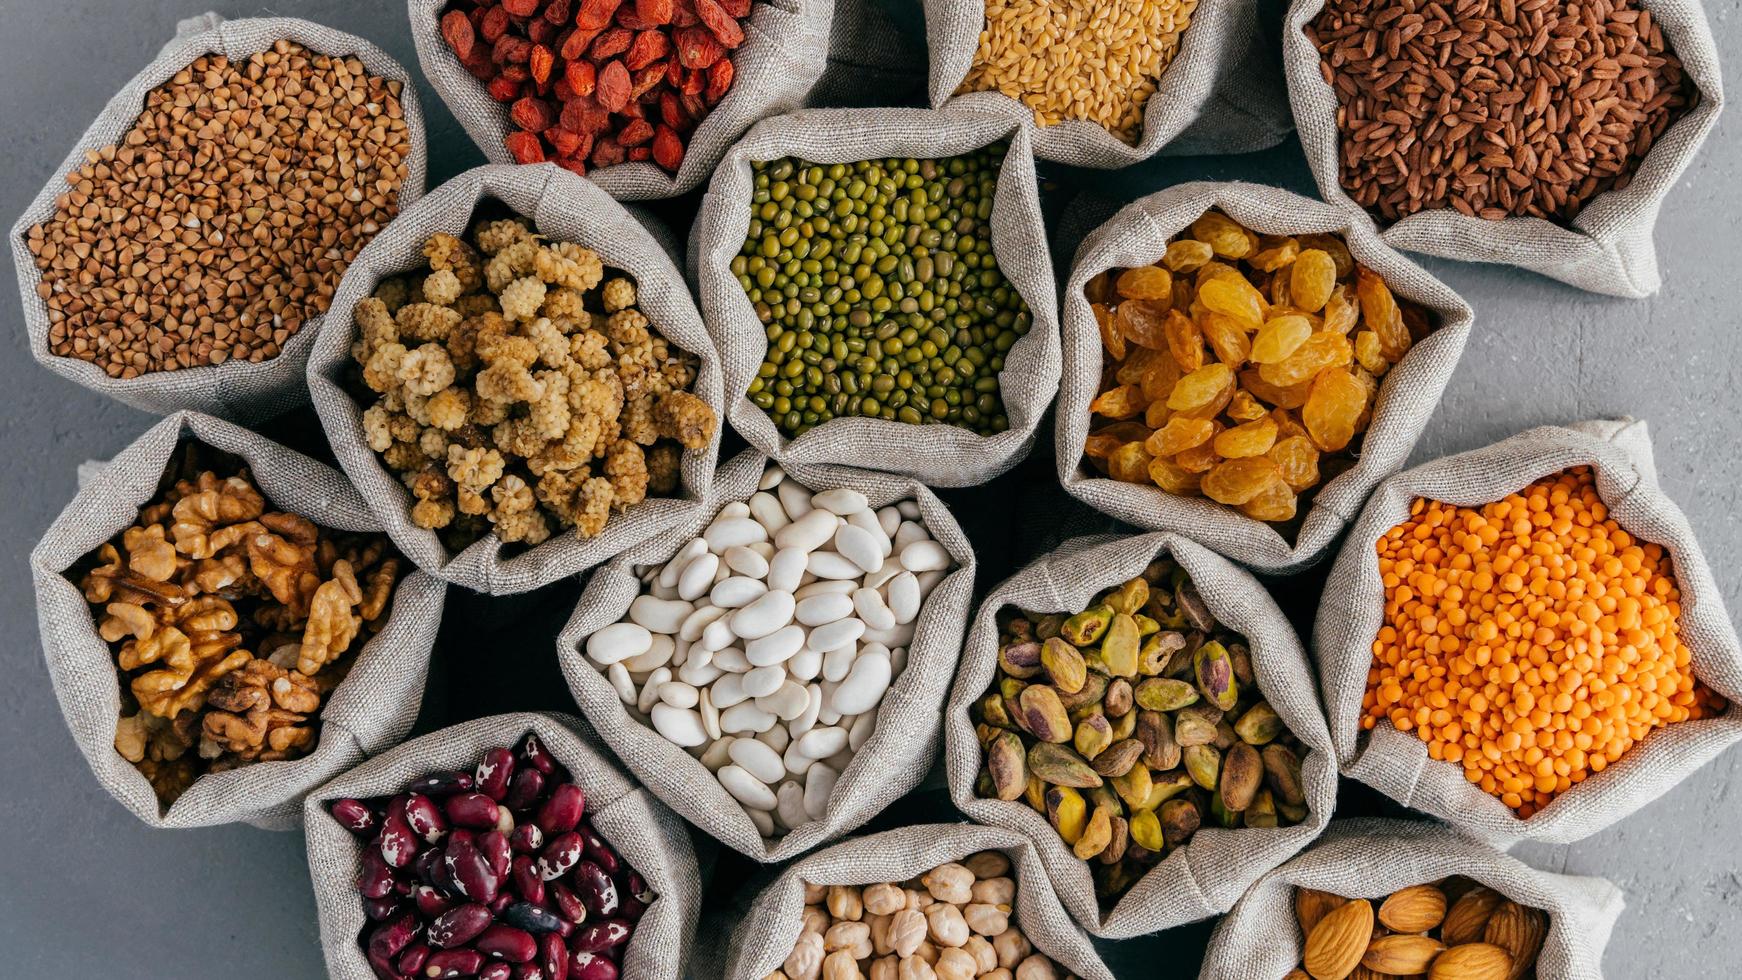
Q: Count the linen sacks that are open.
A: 14